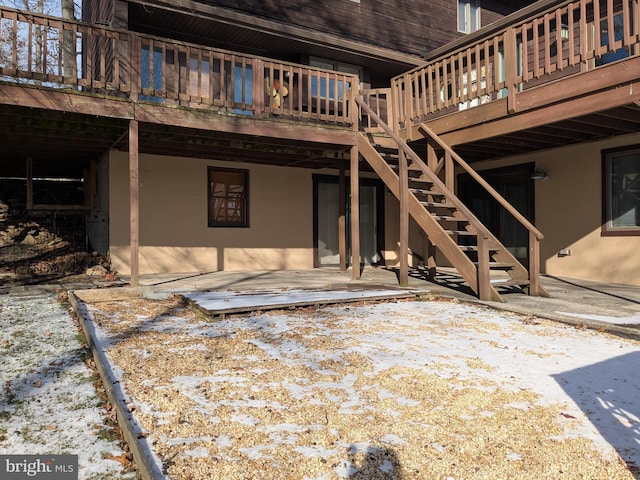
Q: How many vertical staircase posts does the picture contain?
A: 4